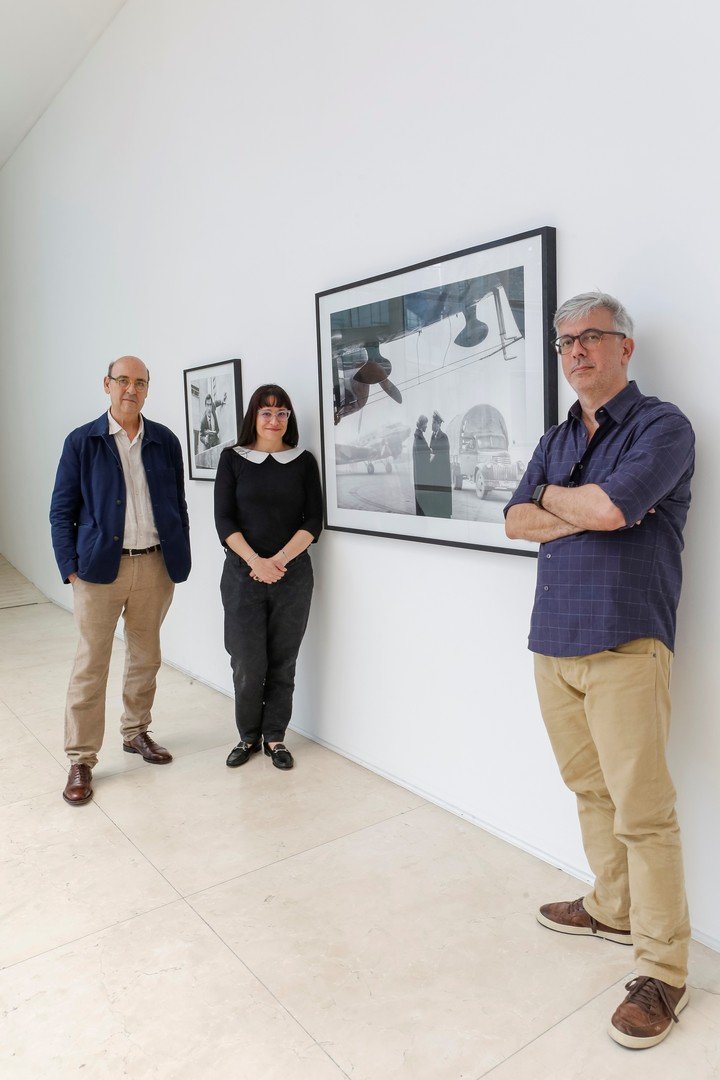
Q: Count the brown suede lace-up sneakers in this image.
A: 2